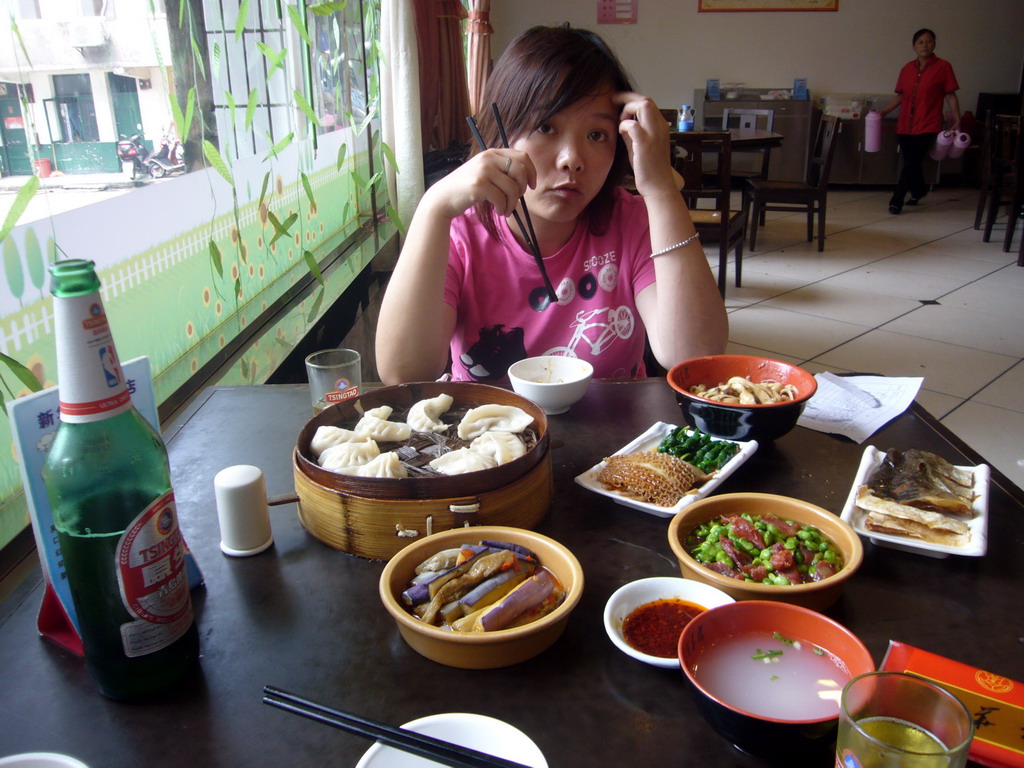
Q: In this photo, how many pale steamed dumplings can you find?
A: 9